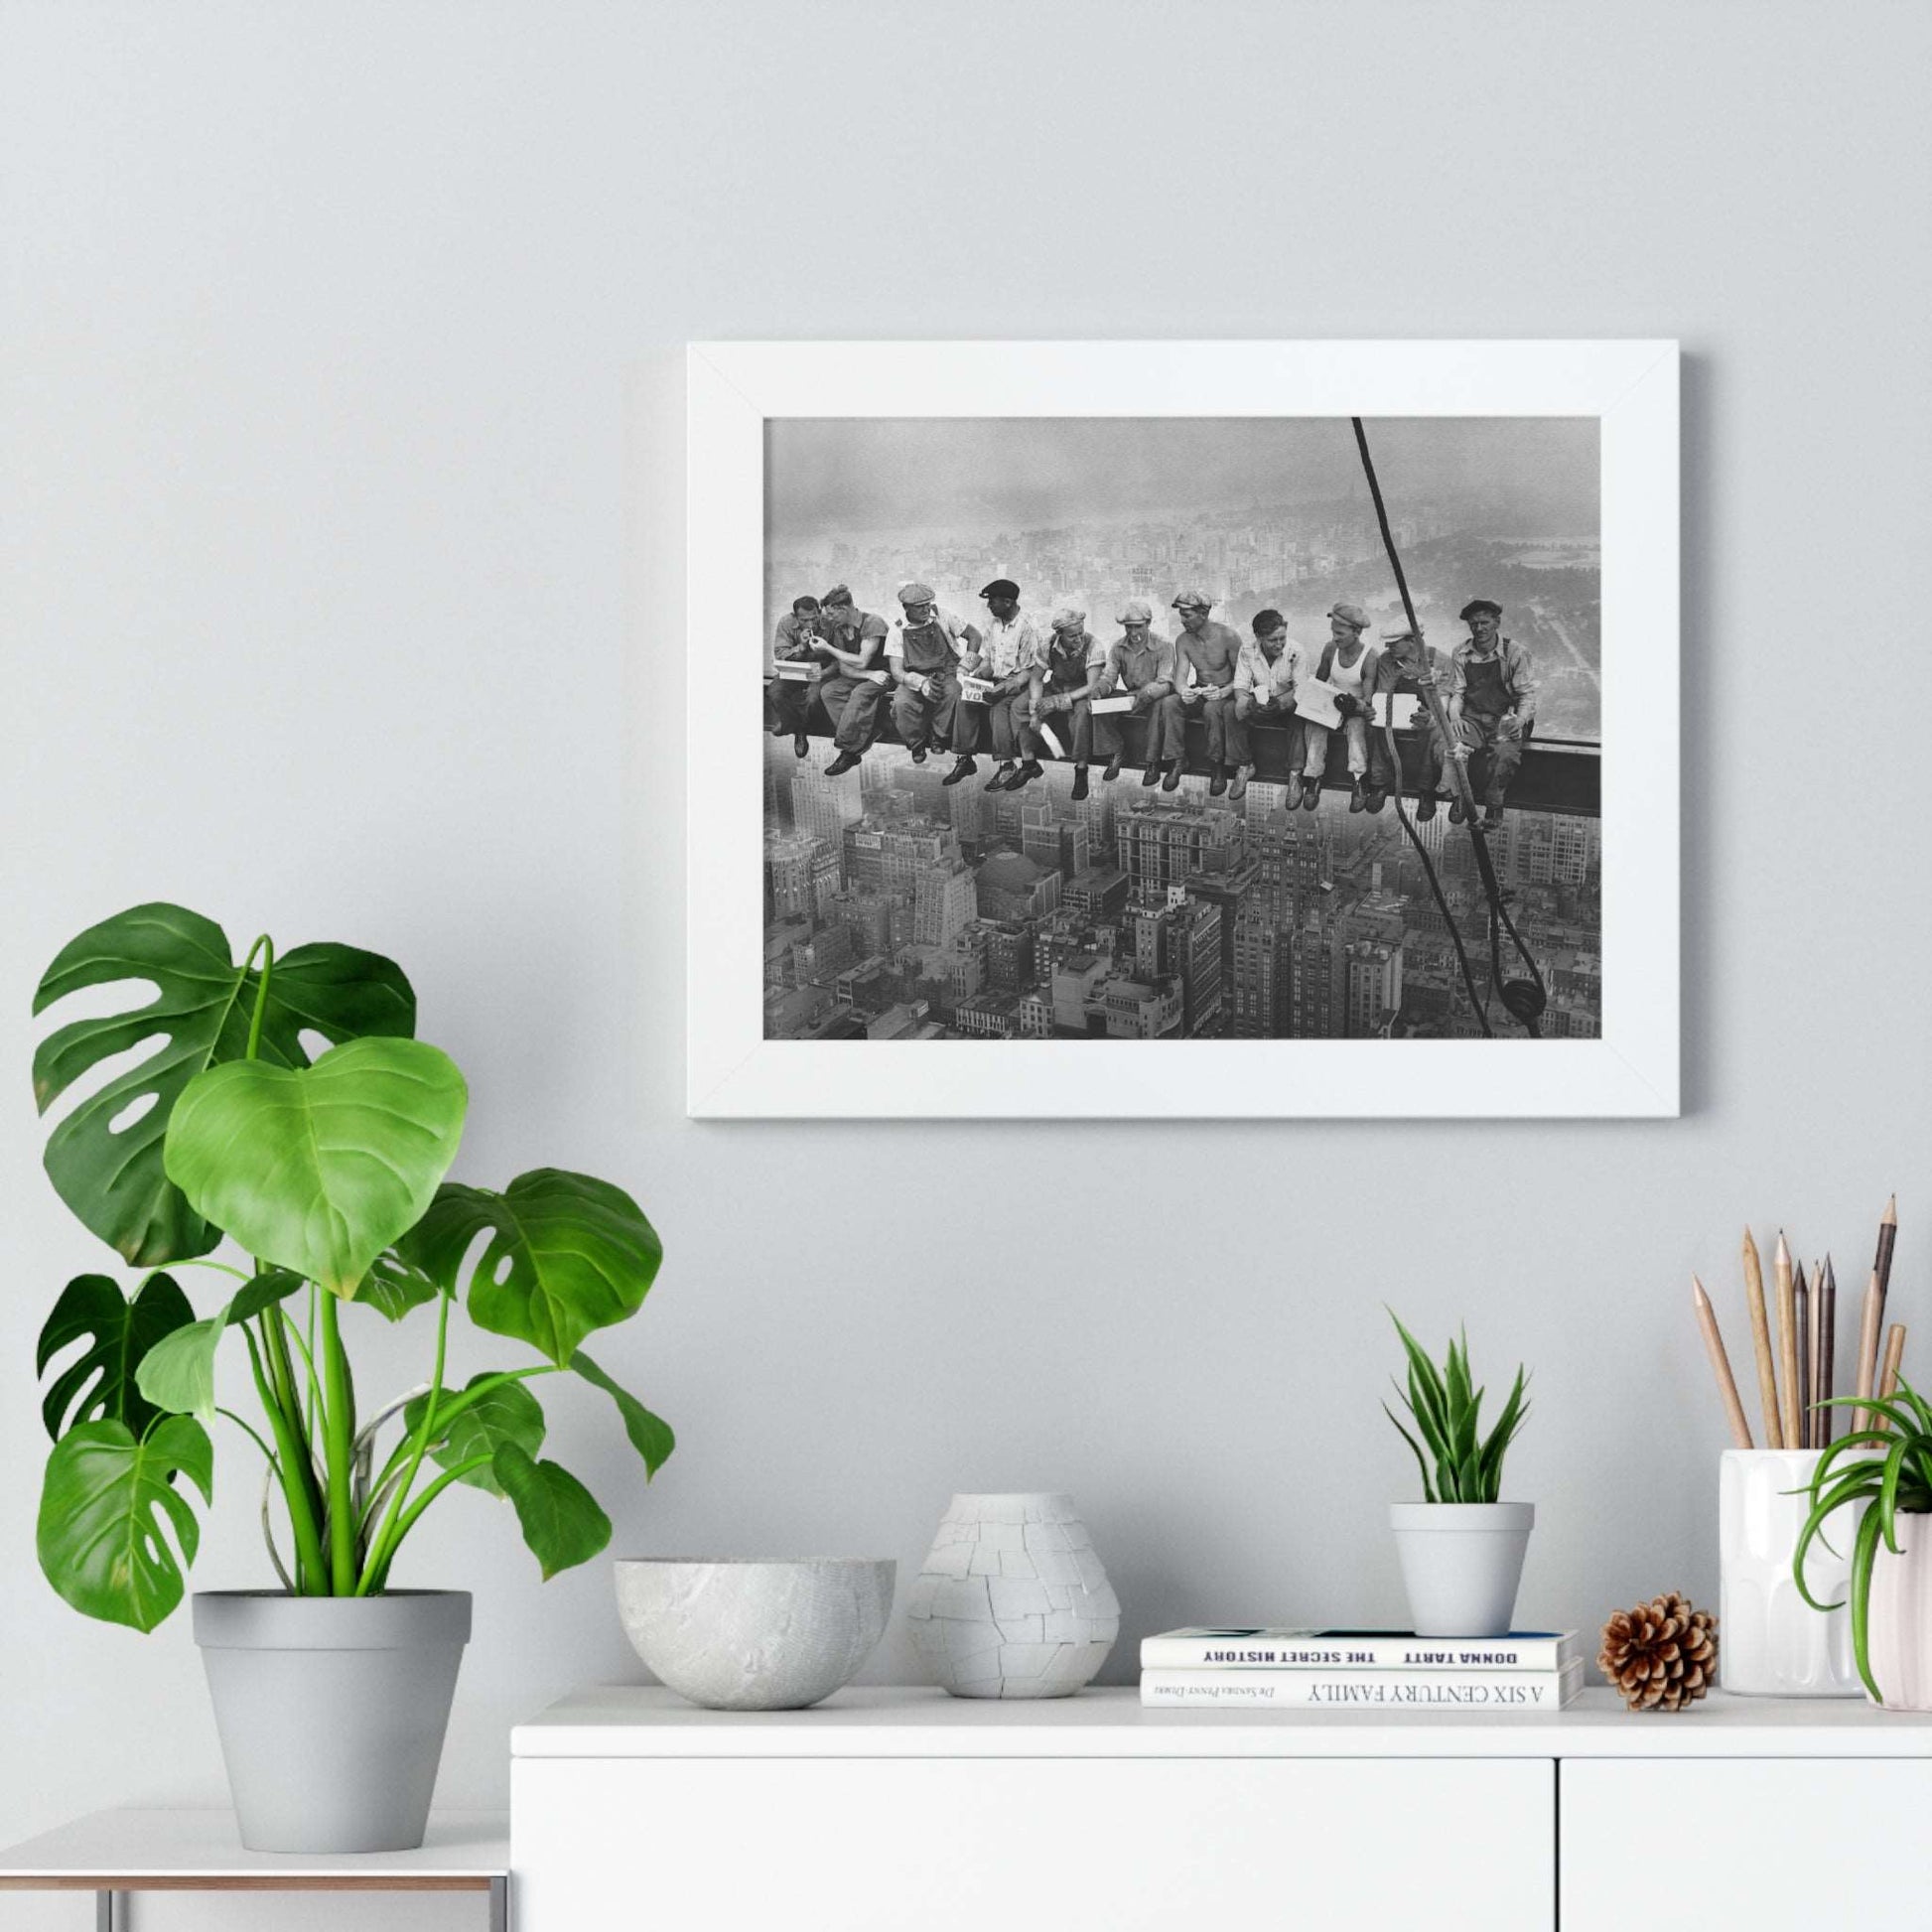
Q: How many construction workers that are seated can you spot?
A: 11